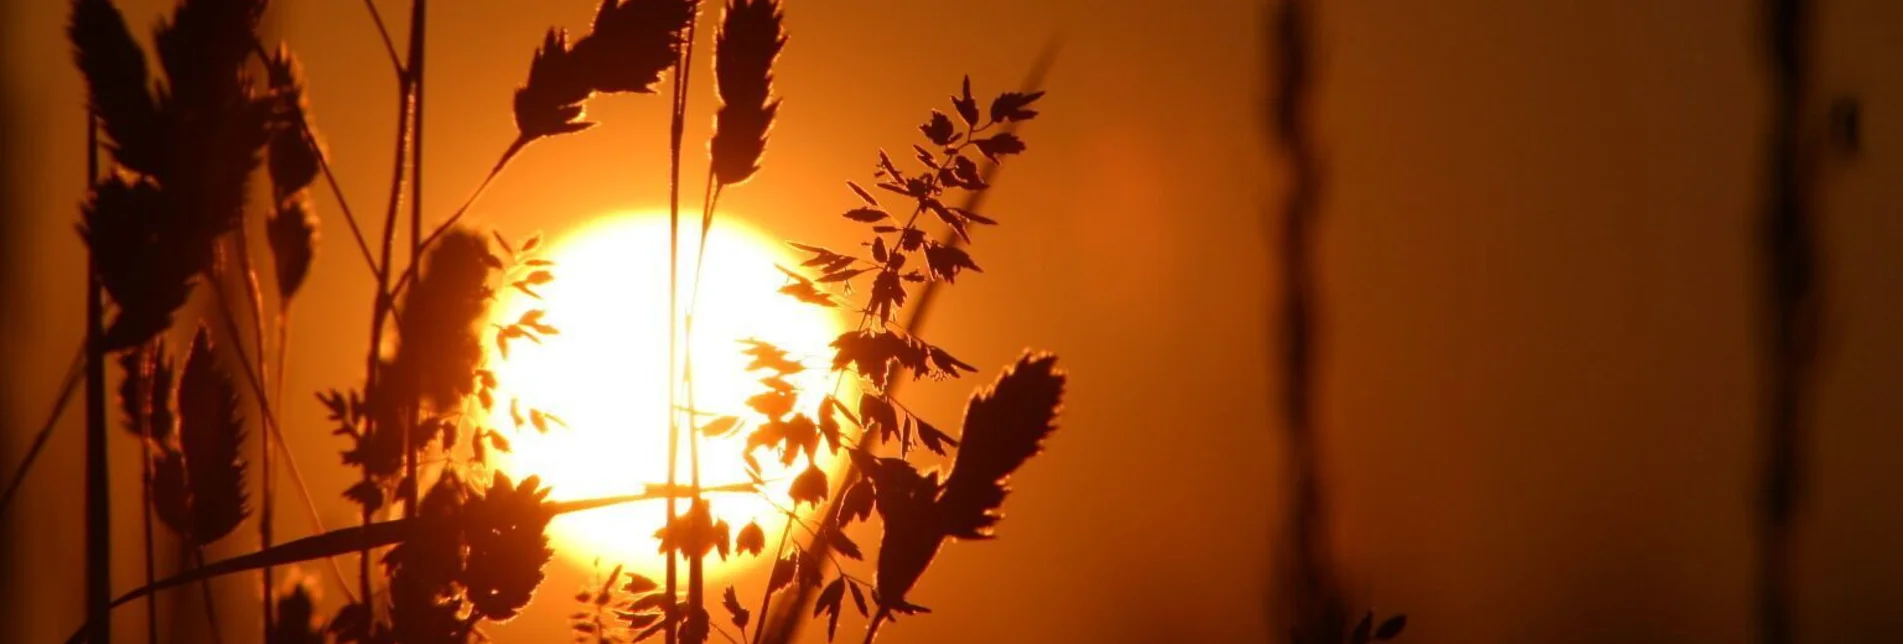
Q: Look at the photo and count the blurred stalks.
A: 2